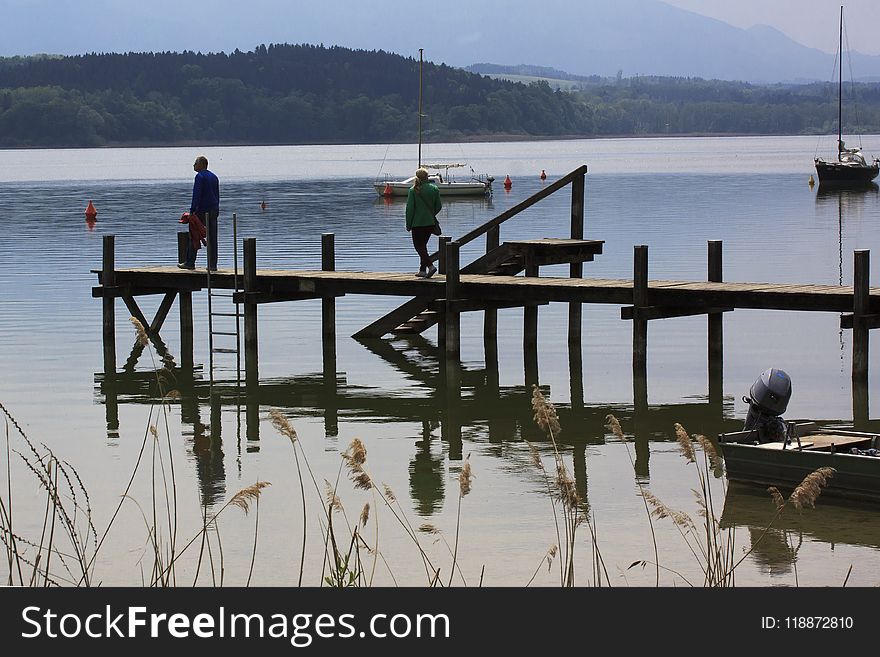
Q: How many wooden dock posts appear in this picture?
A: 12